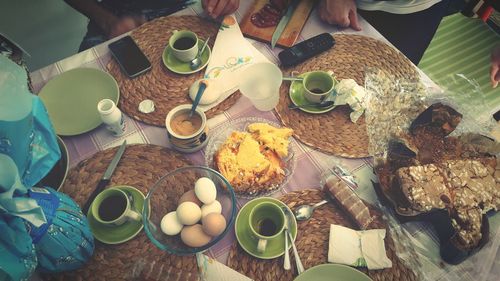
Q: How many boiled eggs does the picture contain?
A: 7